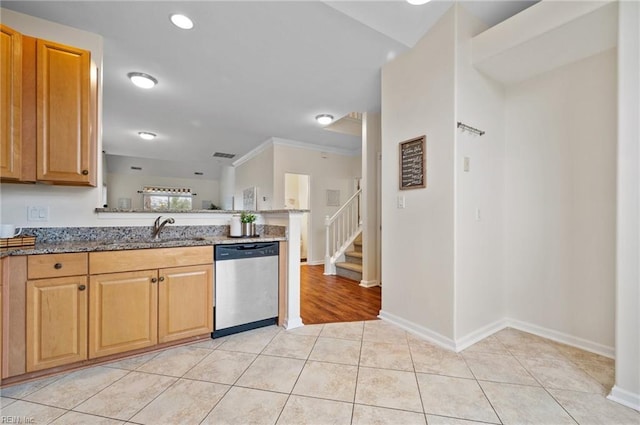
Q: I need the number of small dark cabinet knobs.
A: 5